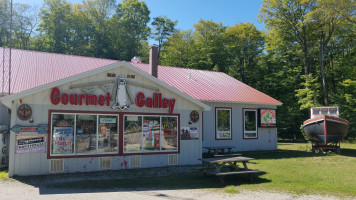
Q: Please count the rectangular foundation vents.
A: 4